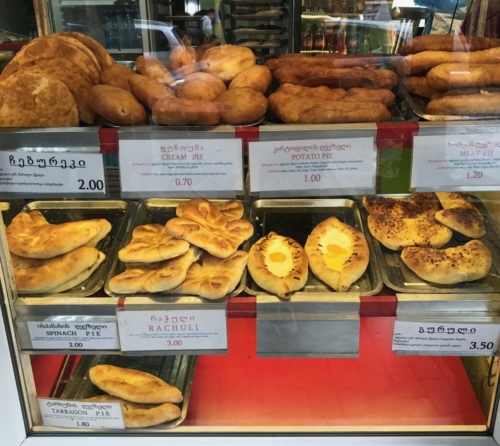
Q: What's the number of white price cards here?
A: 8